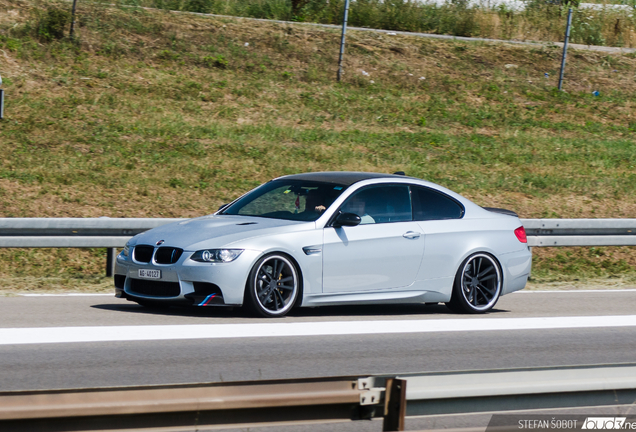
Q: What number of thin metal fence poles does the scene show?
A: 3